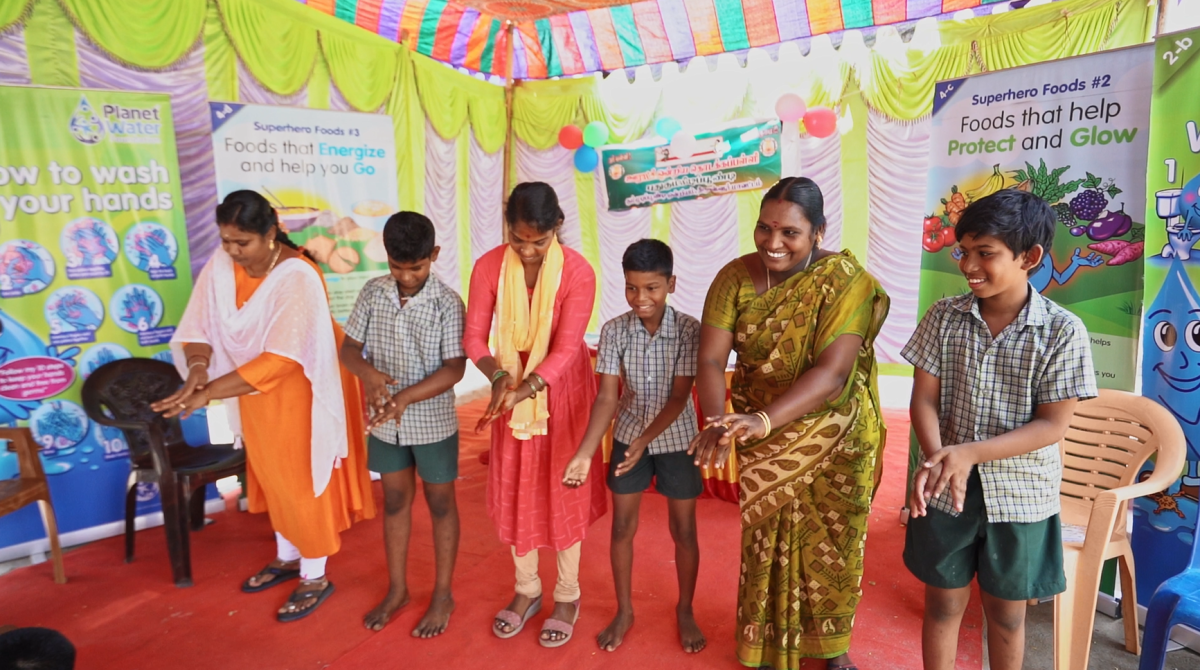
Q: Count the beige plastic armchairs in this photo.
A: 1